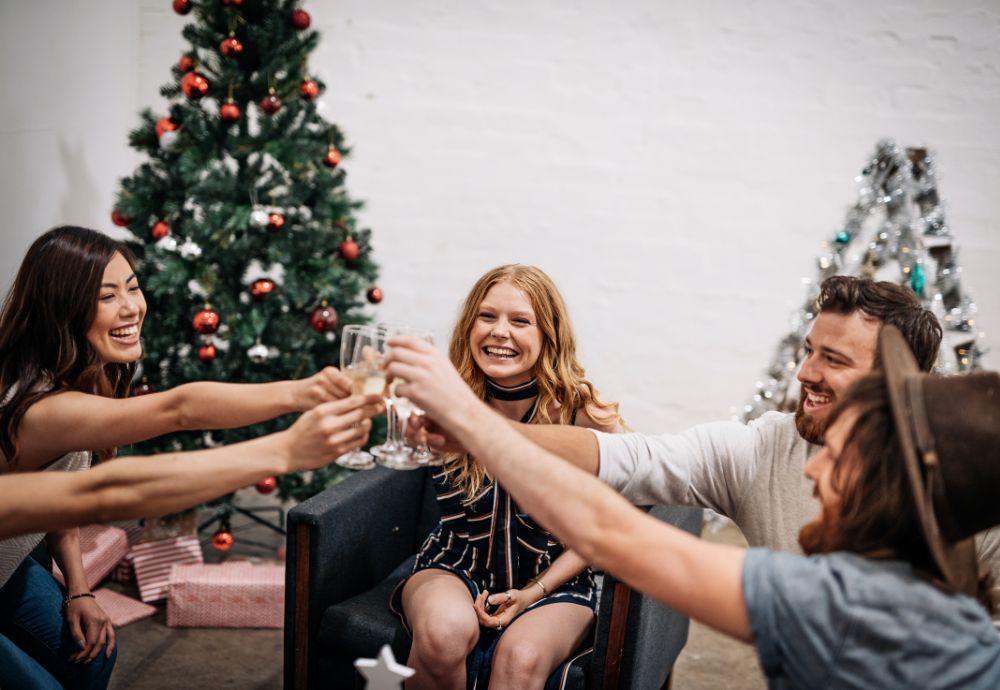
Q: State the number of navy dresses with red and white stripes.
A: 1